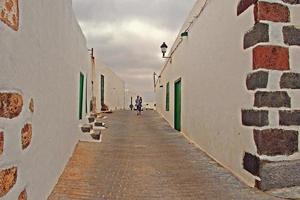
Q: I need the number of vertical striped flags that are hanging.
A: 0